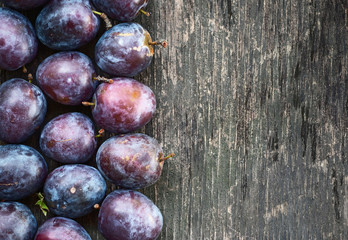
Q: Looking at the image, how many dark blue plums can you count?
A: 15